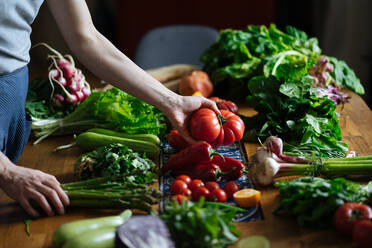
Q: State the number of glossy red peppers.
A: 3